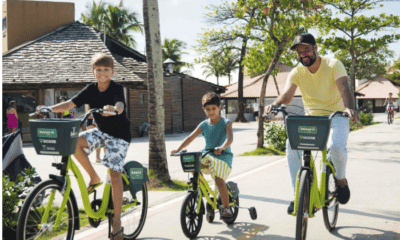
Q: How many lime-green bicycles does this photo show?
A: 3